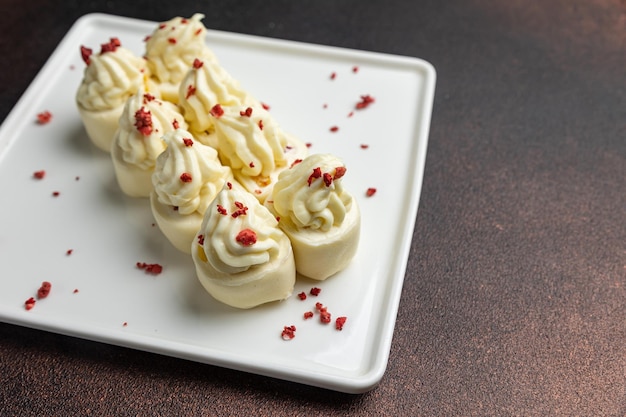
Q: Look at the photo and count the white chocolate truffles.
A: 8